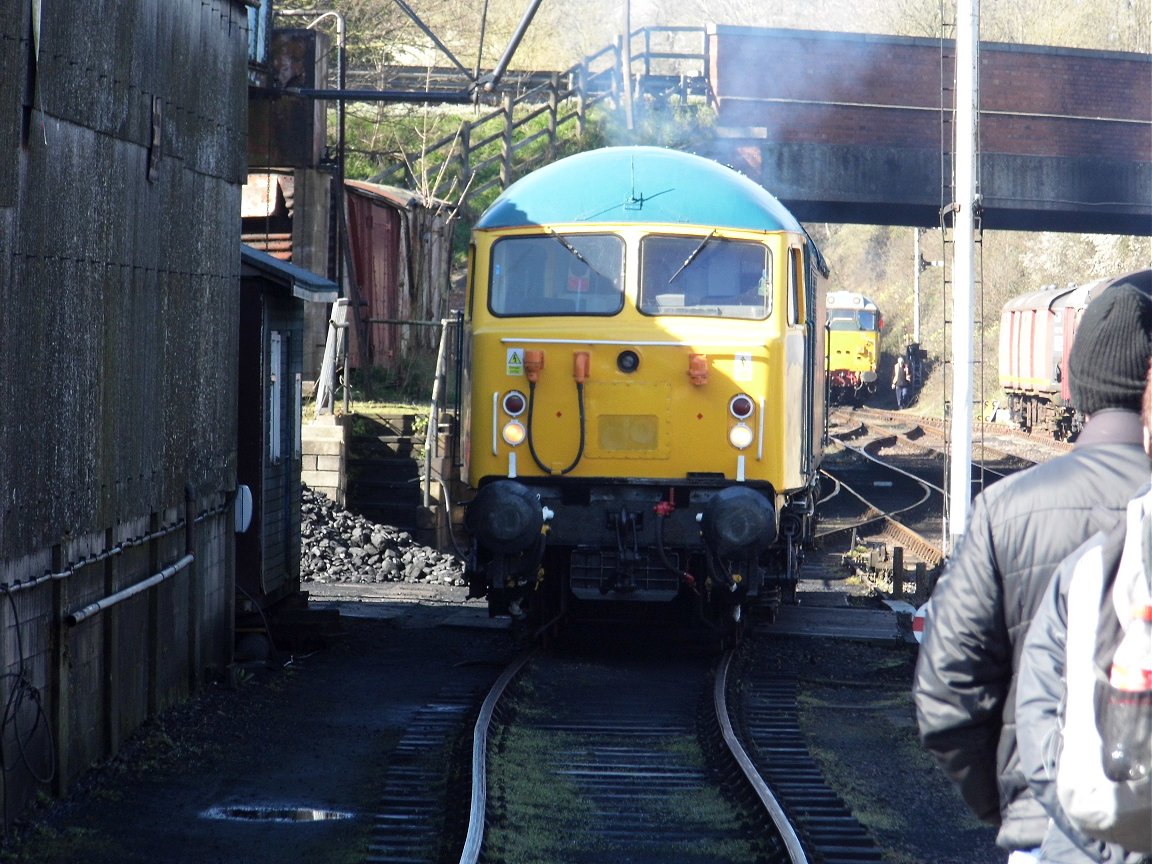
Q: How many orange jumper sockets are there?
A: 3